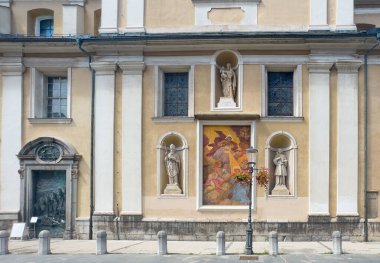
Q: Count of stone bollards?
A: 7